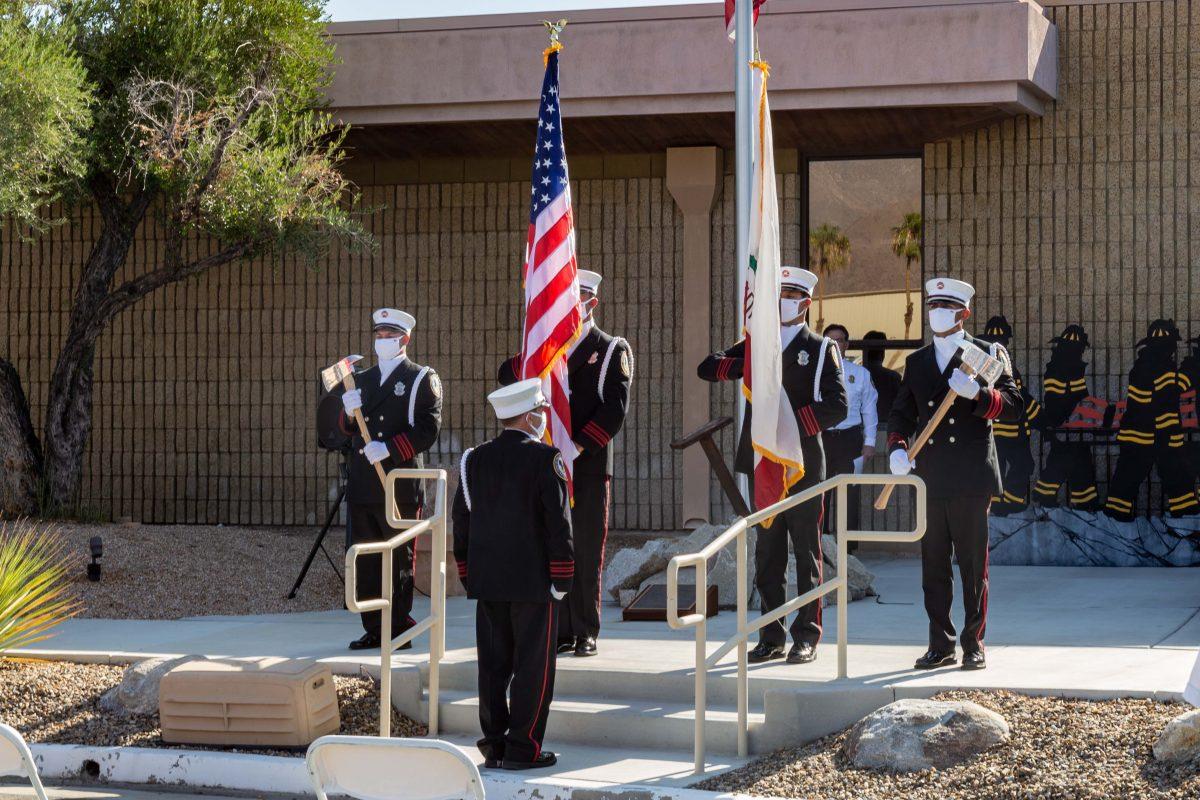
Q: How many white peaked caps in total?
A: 5